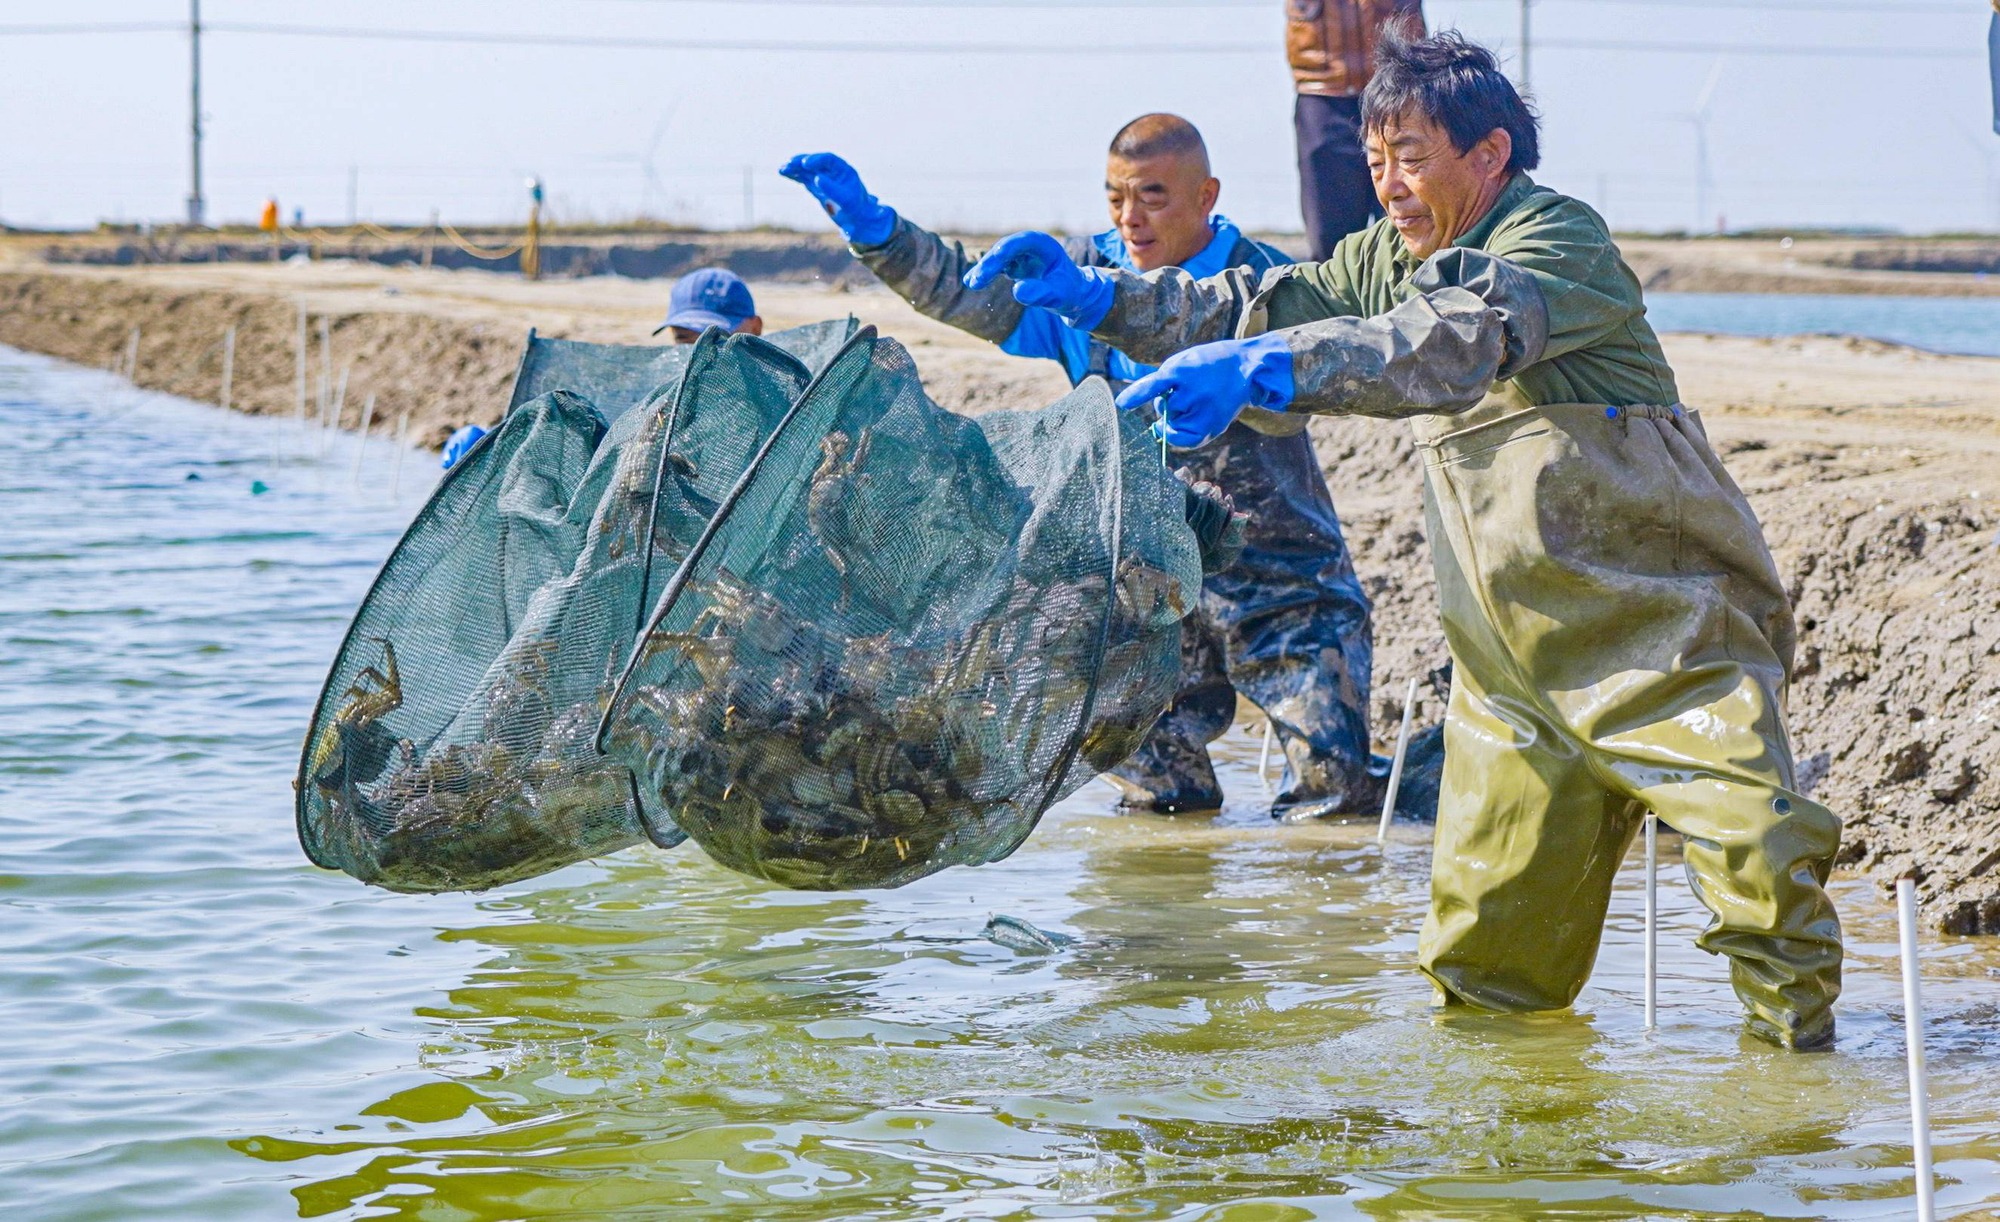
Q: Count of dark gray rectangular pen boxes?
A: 0